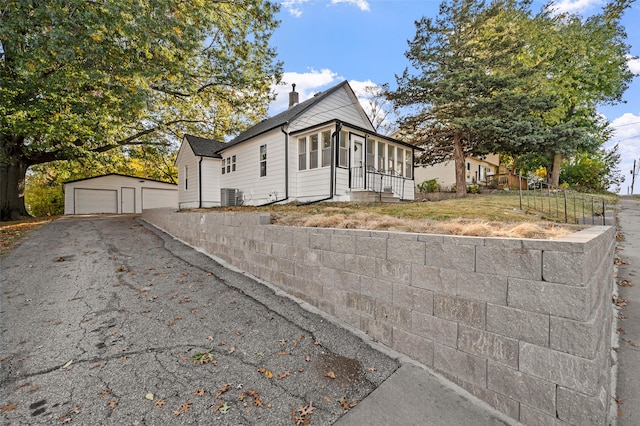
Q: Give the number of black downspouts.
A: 3